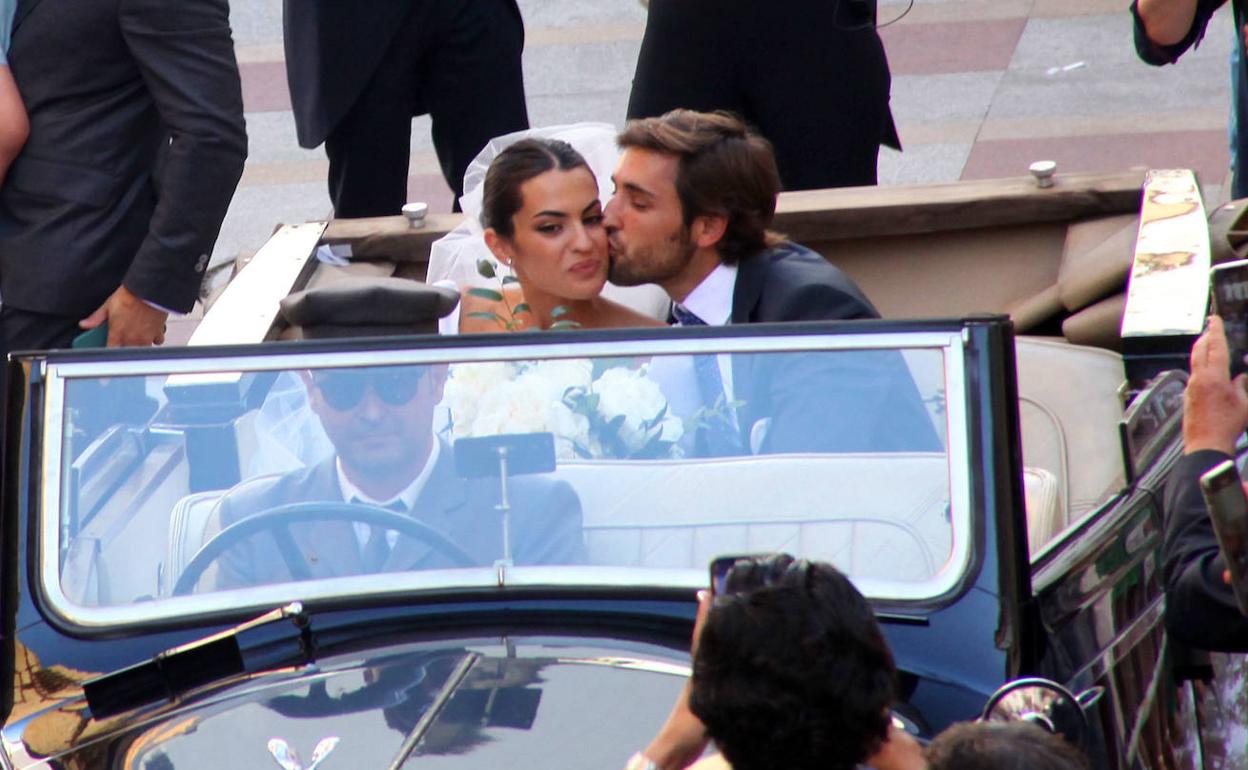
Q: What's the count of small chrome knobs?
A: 2